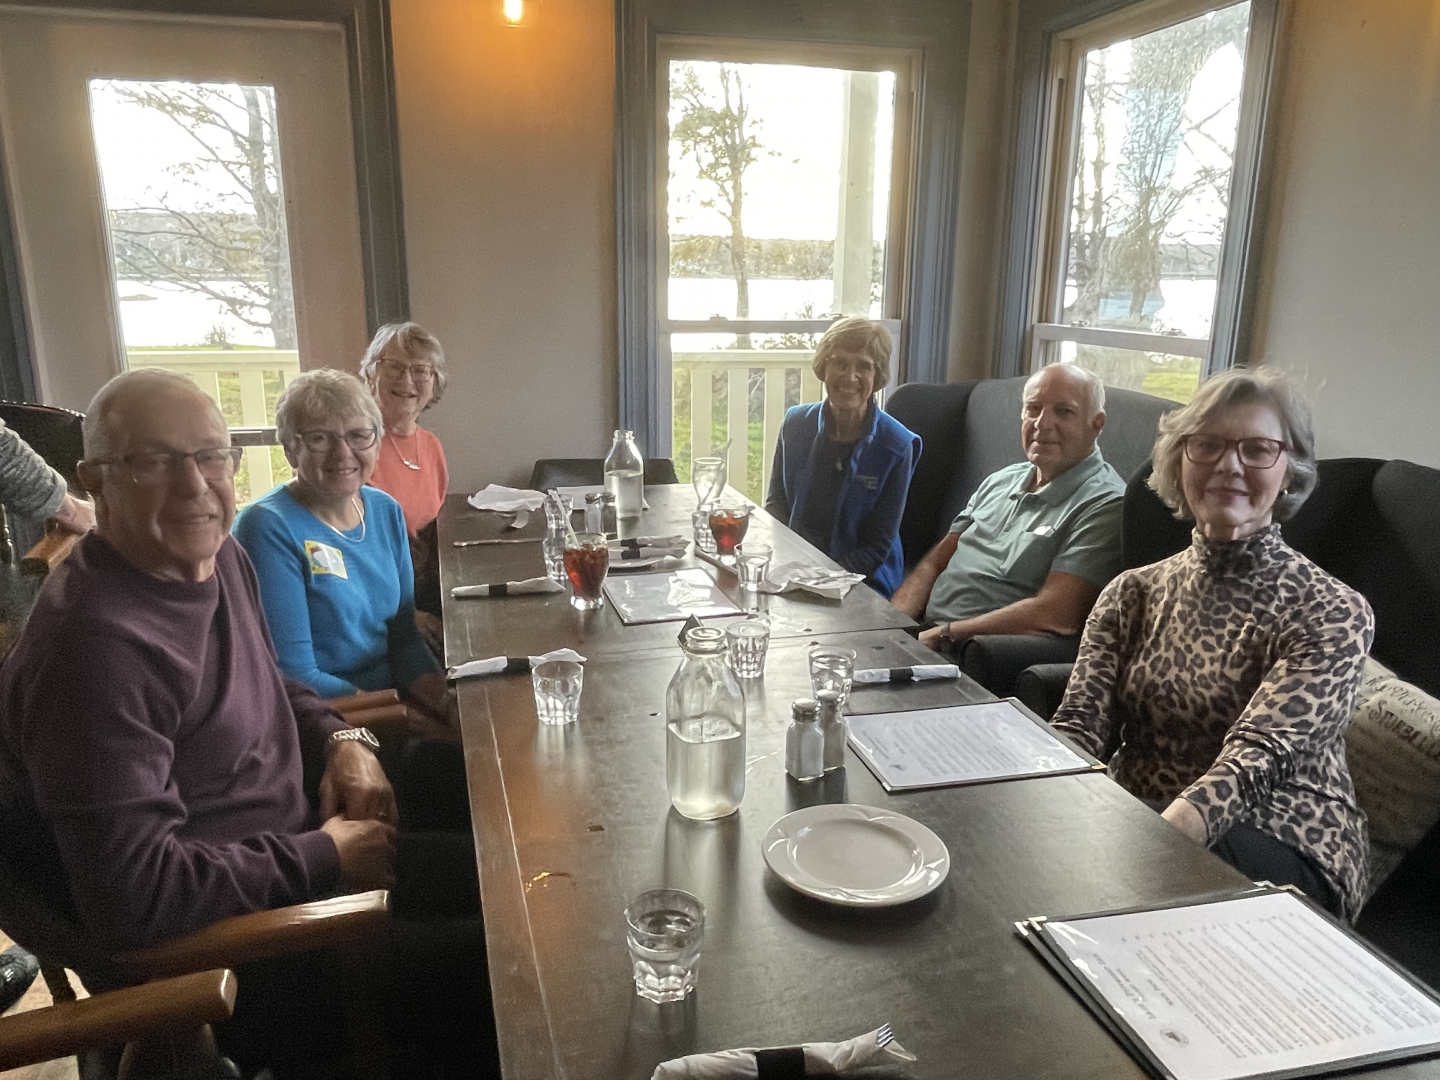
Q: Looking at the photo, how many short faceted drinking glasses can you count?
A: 8